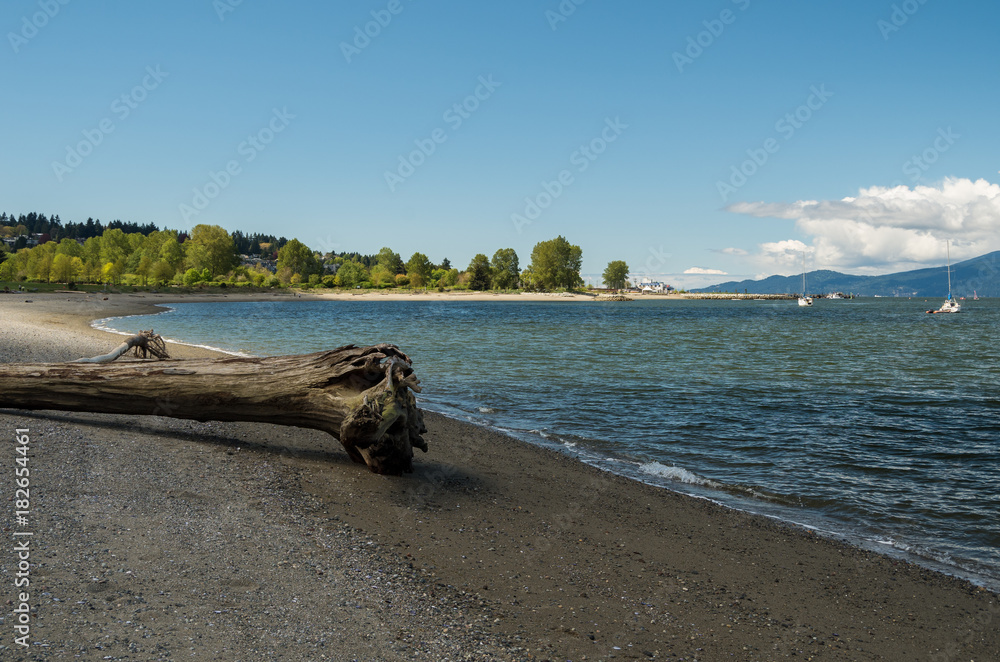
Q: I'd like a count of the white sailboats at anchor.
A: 2